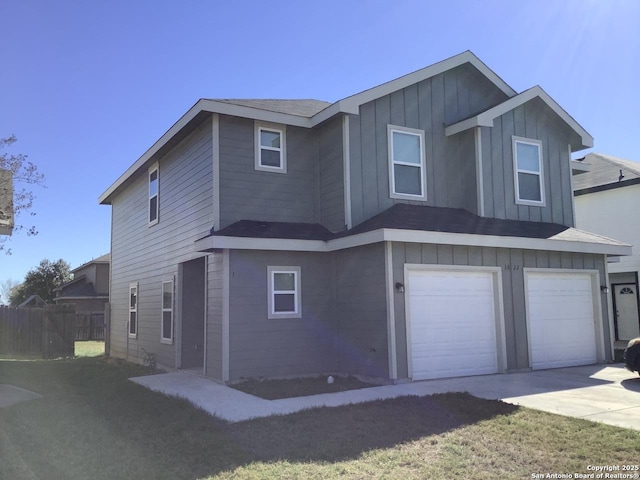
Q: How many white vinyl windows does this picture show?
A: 7